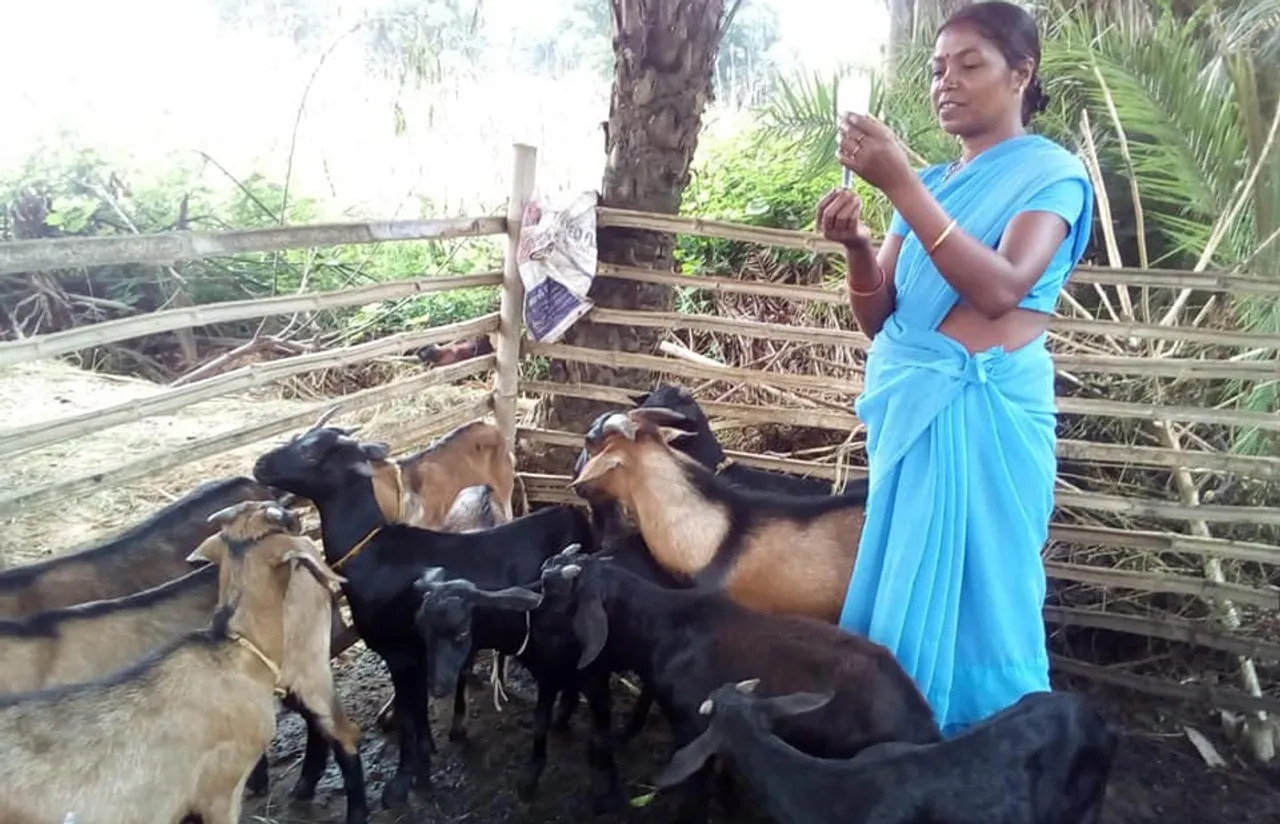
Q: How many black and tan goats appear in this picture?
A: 5